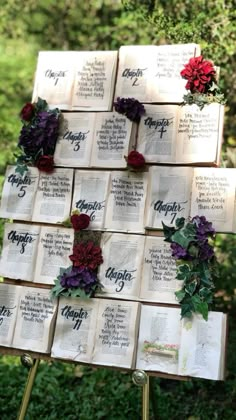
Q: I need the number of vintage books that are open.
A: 12